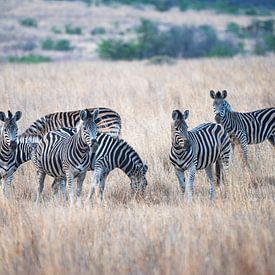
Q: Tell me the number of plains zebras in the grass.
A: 6